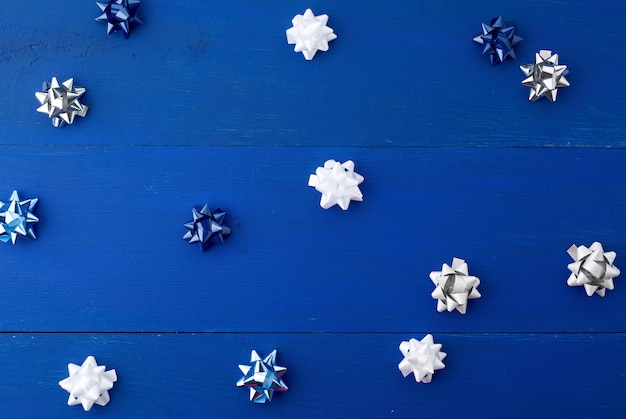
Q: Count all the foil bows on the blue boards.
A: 13